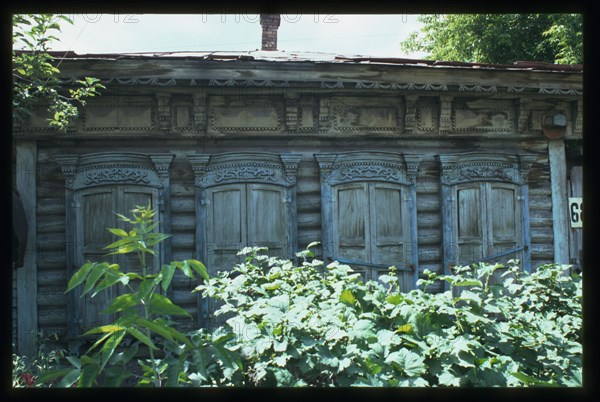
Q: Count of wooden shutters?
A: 8